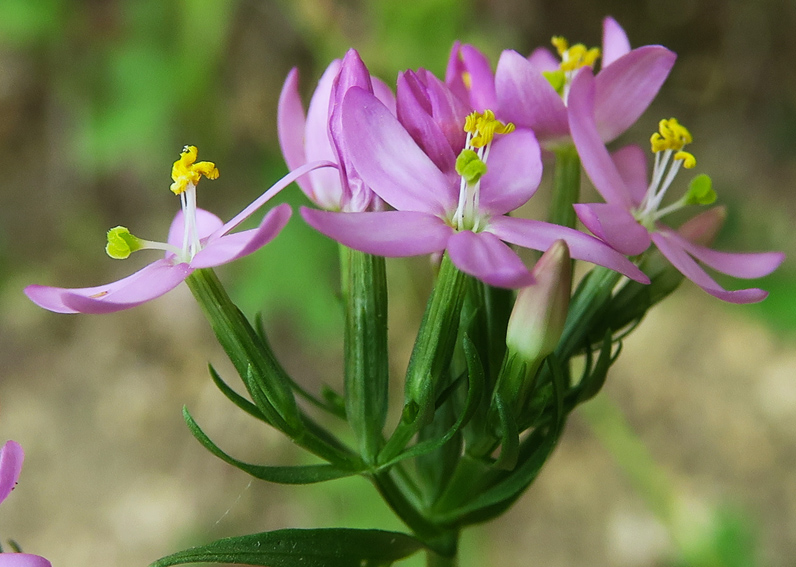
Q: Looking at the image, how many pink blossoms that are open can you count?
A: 4